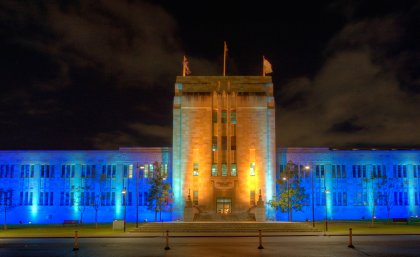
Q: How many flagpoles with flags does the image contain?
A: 3